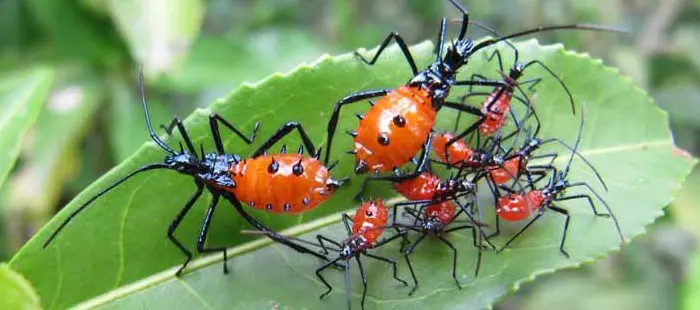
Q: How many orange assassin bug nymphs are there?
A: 9